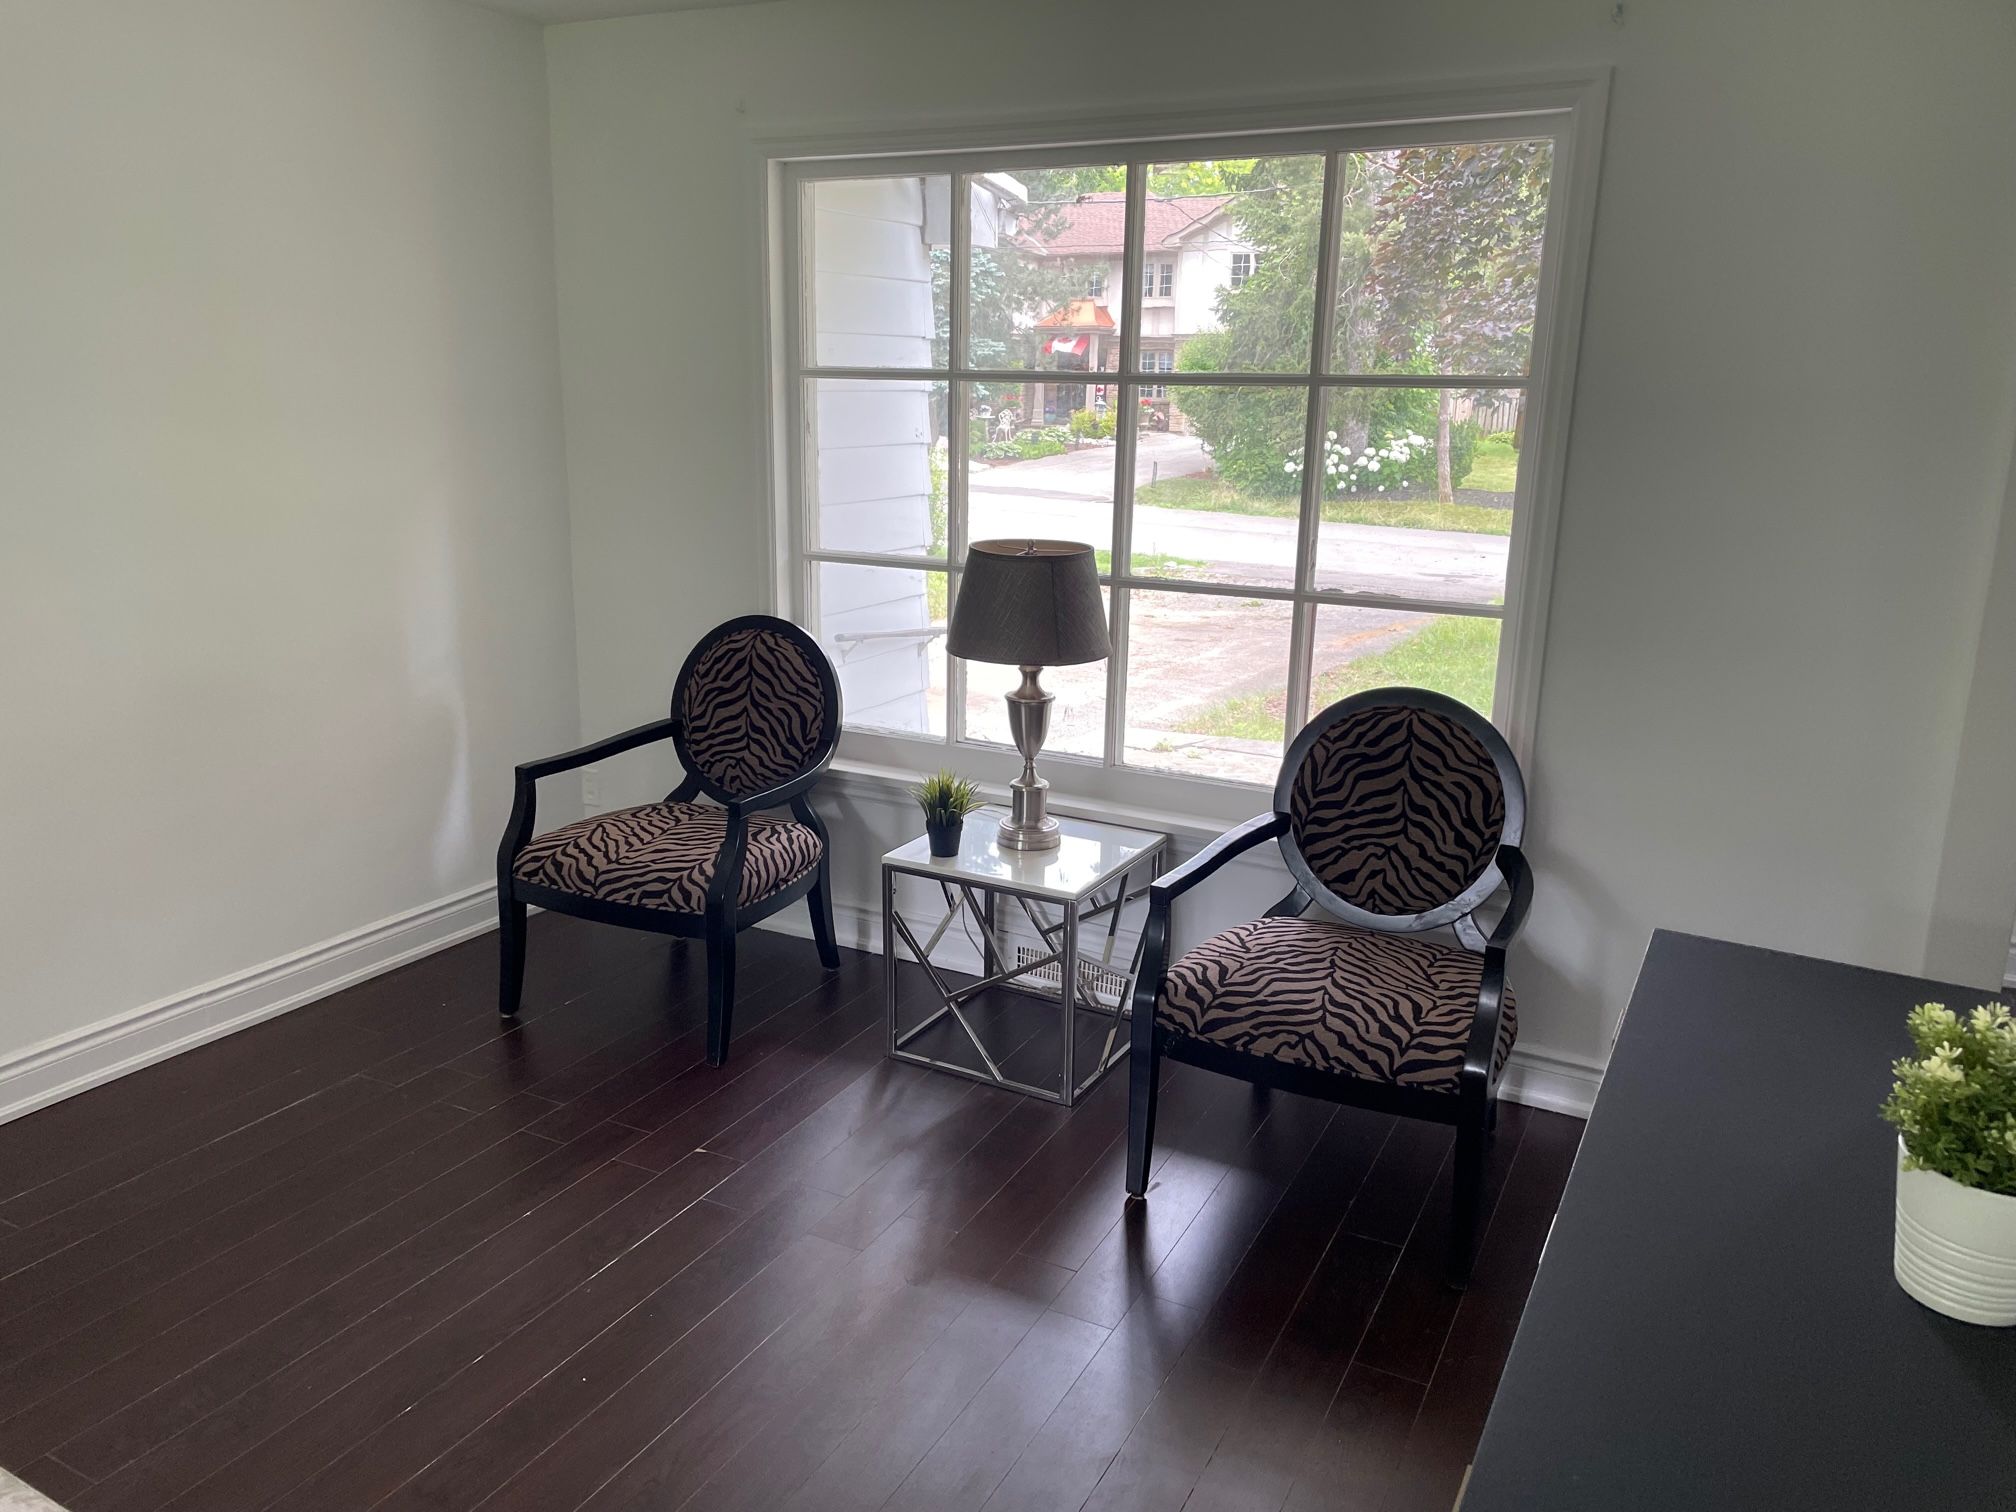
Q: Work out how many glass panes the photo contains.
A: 12